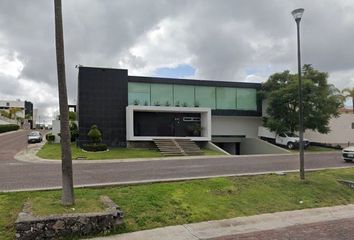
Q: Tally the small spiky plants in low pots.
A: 7